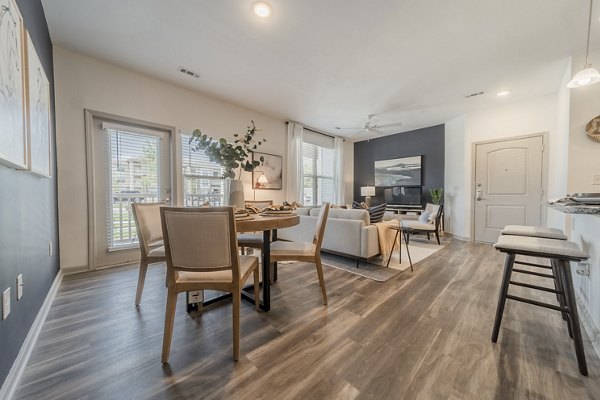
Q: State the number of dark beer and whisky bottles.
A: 0